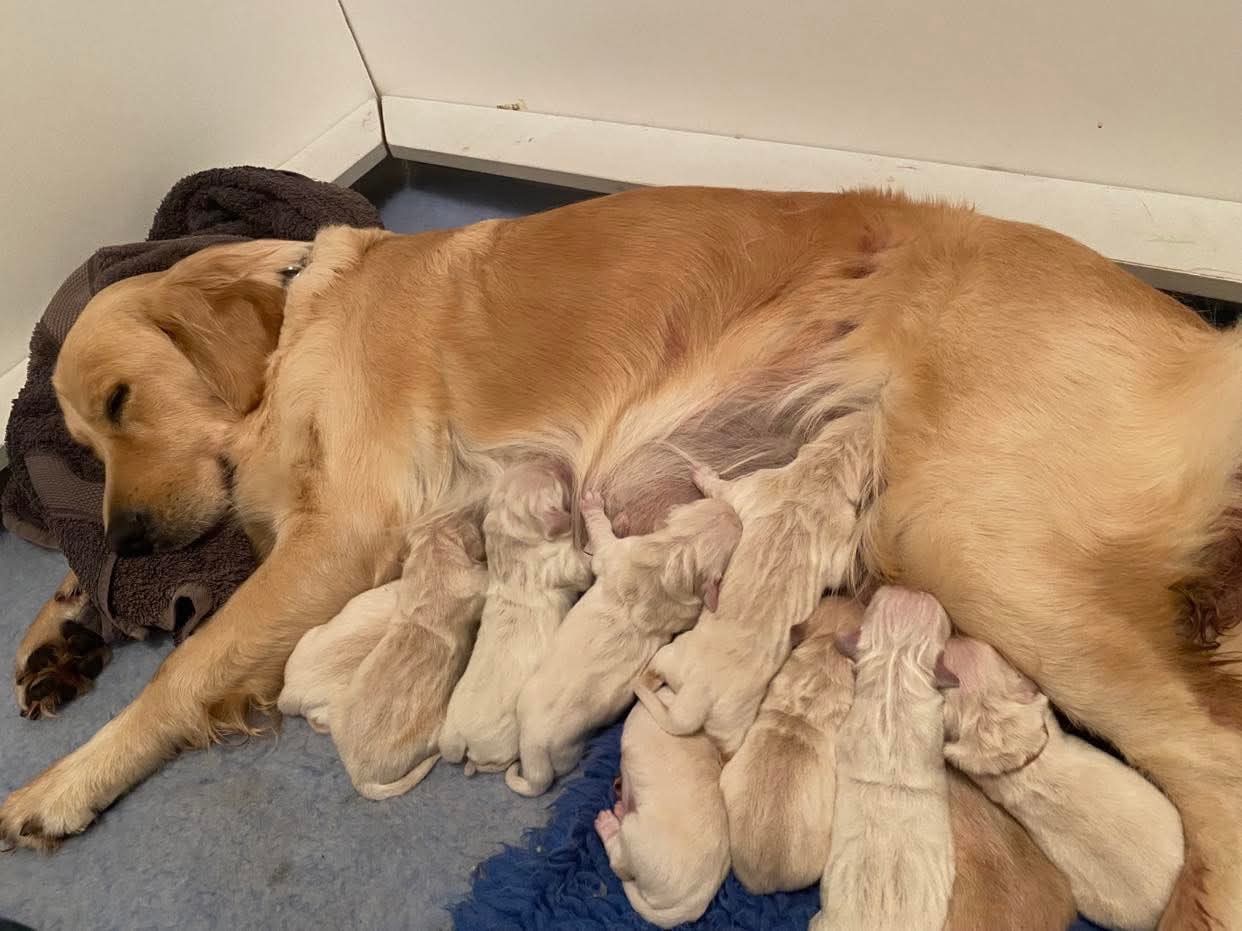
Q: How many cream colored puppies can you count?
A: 9